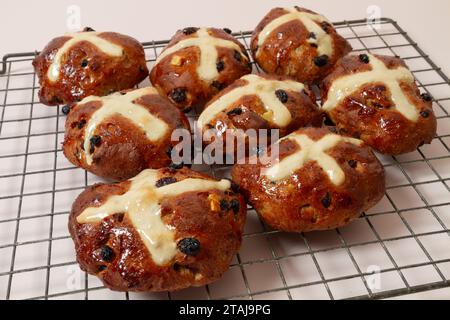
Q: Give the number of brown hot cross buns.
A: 8